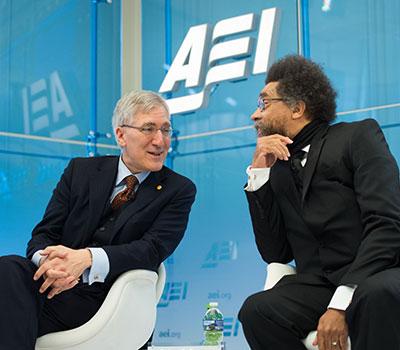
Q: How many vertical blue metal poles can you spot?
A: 3